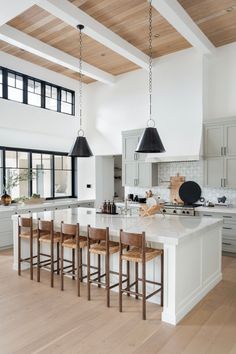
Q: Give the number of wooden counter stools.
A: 5